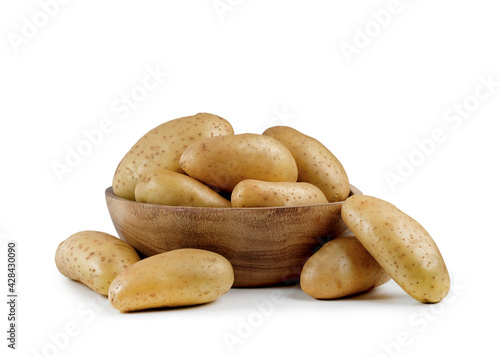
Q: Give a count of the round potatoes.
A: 0